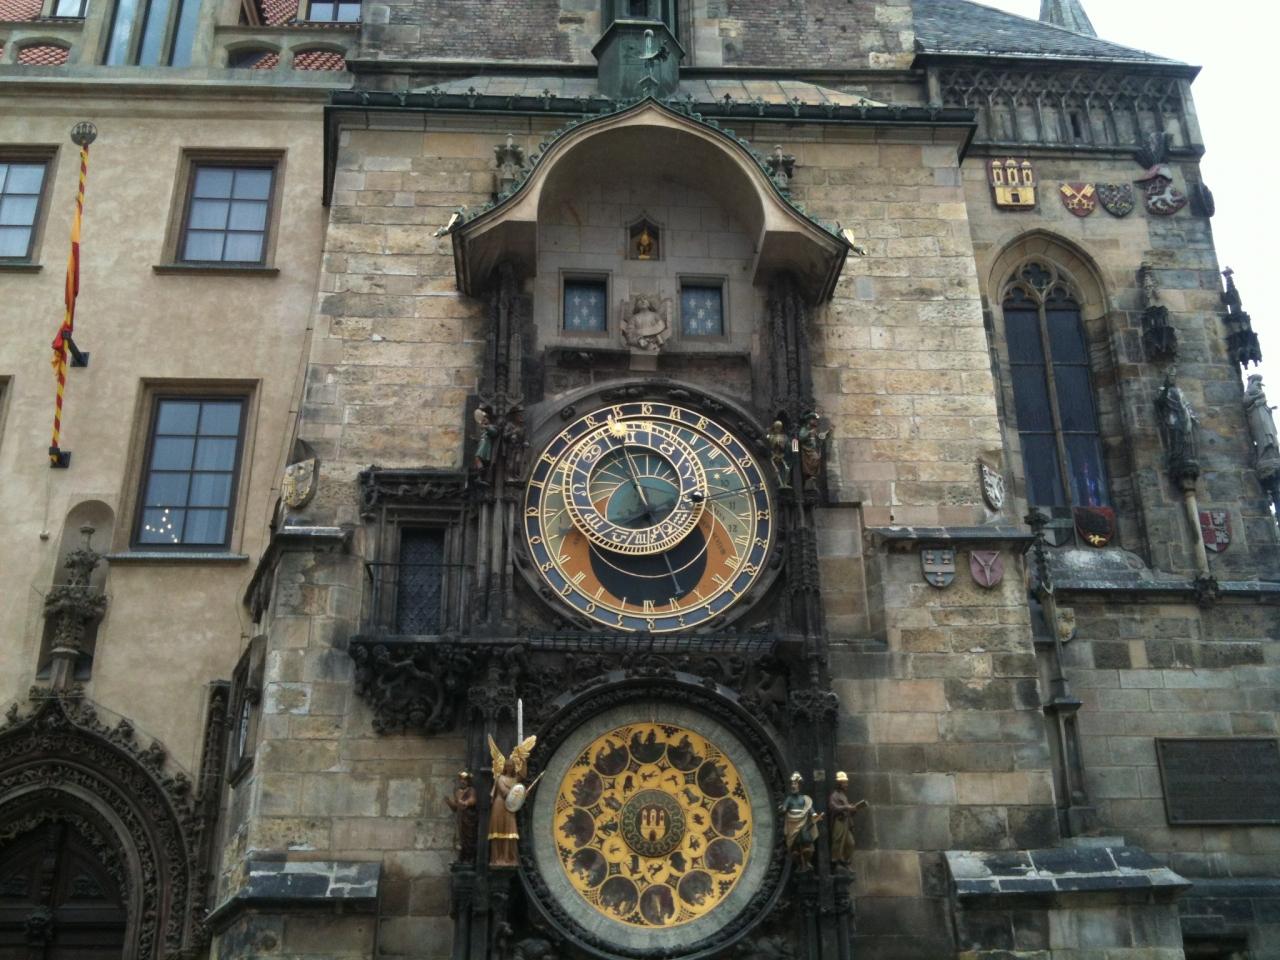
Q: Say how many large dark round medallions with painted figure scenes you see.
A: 12